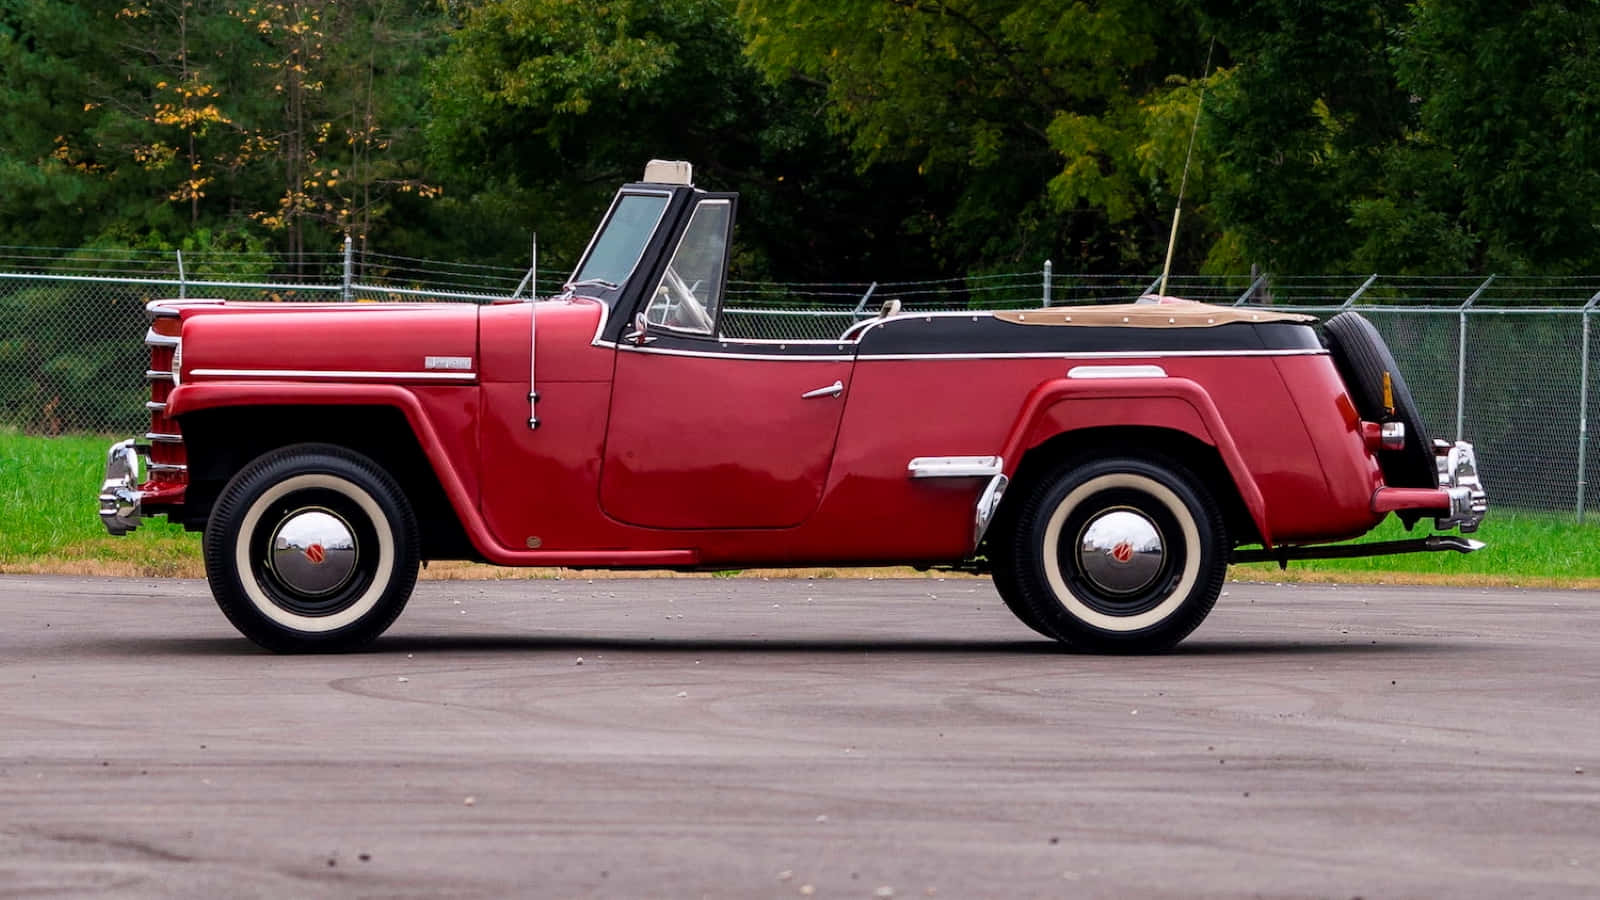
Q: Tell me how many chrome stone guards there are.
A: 1